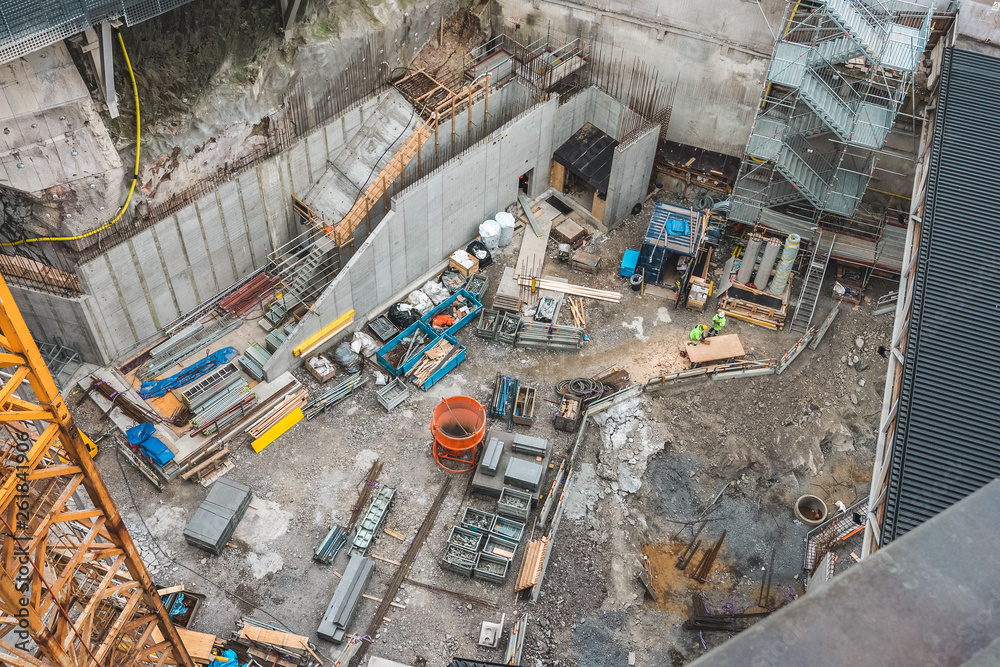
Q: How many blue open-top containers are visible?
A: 3